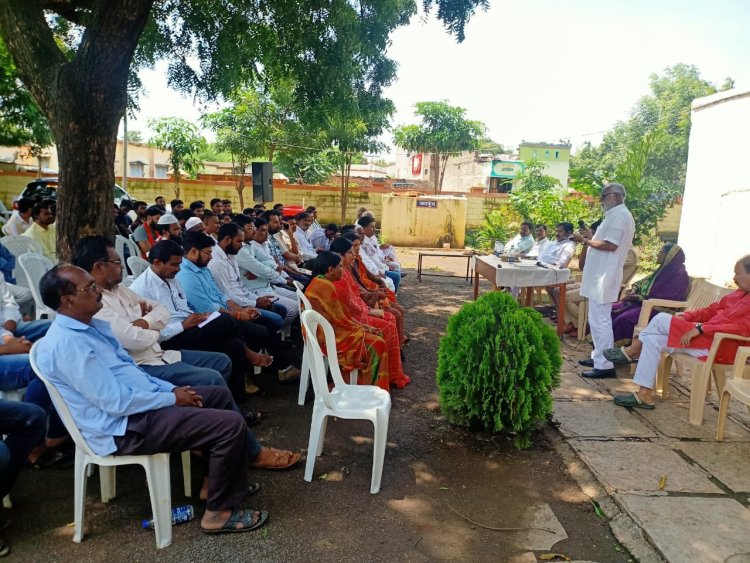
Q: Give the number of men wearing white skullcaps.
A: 2